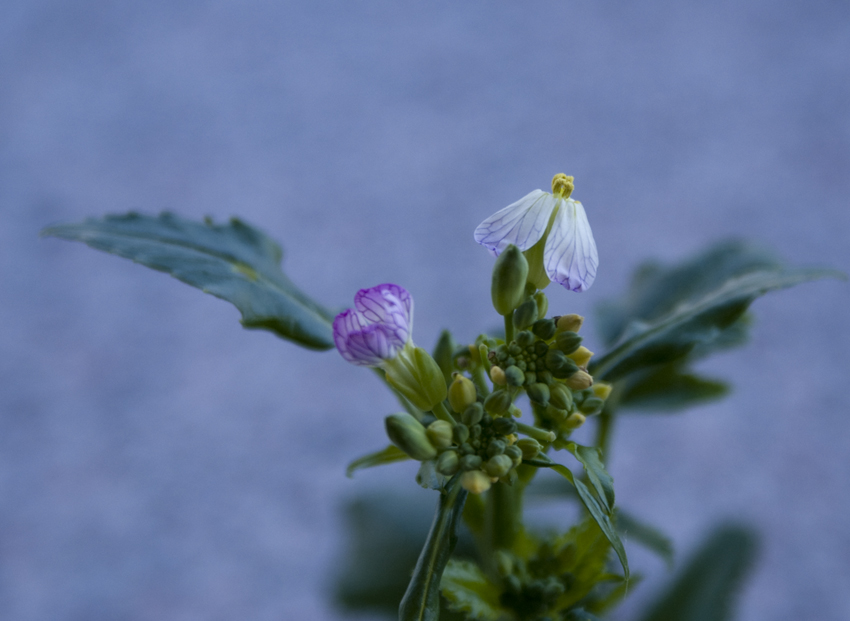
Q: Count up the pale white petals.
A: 2